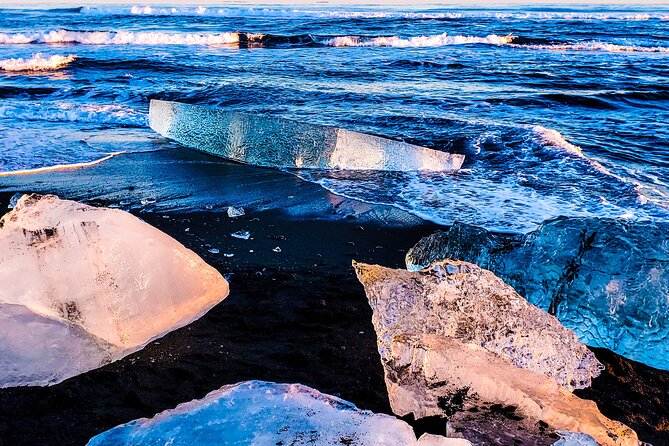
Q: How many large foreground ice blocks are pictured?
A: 4